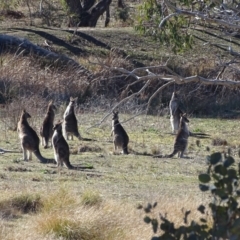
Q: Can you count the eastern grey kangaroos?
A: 7